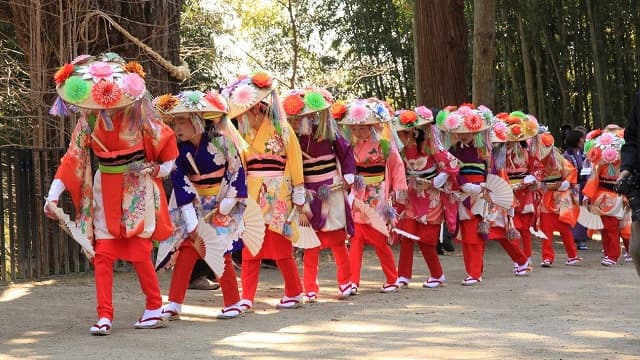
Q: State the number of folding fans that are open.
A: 9